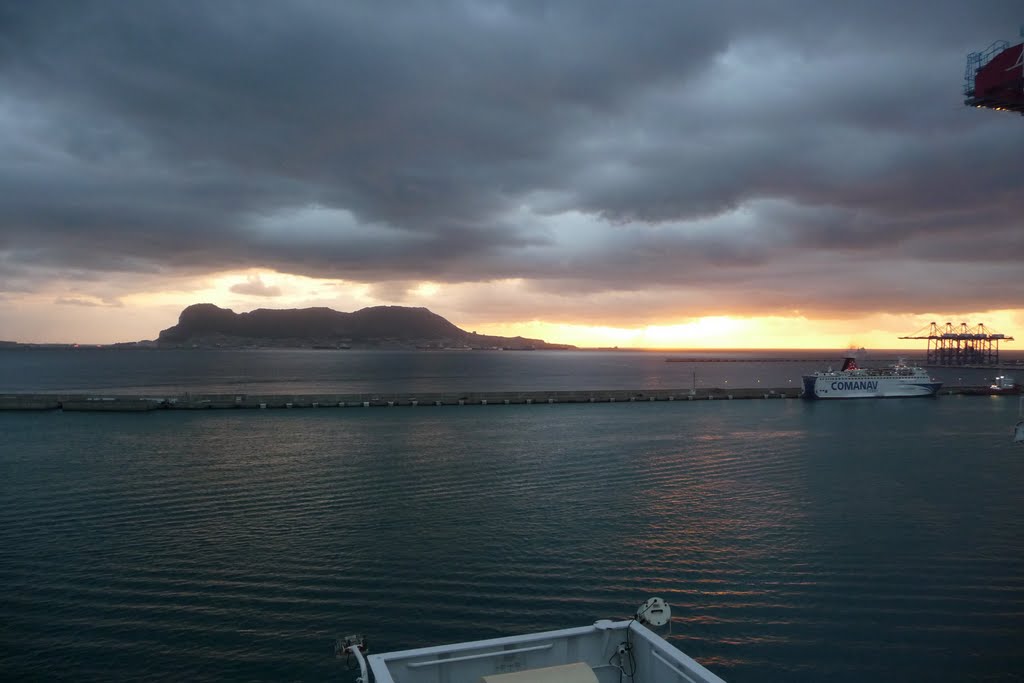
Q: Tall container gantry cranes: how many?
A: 4